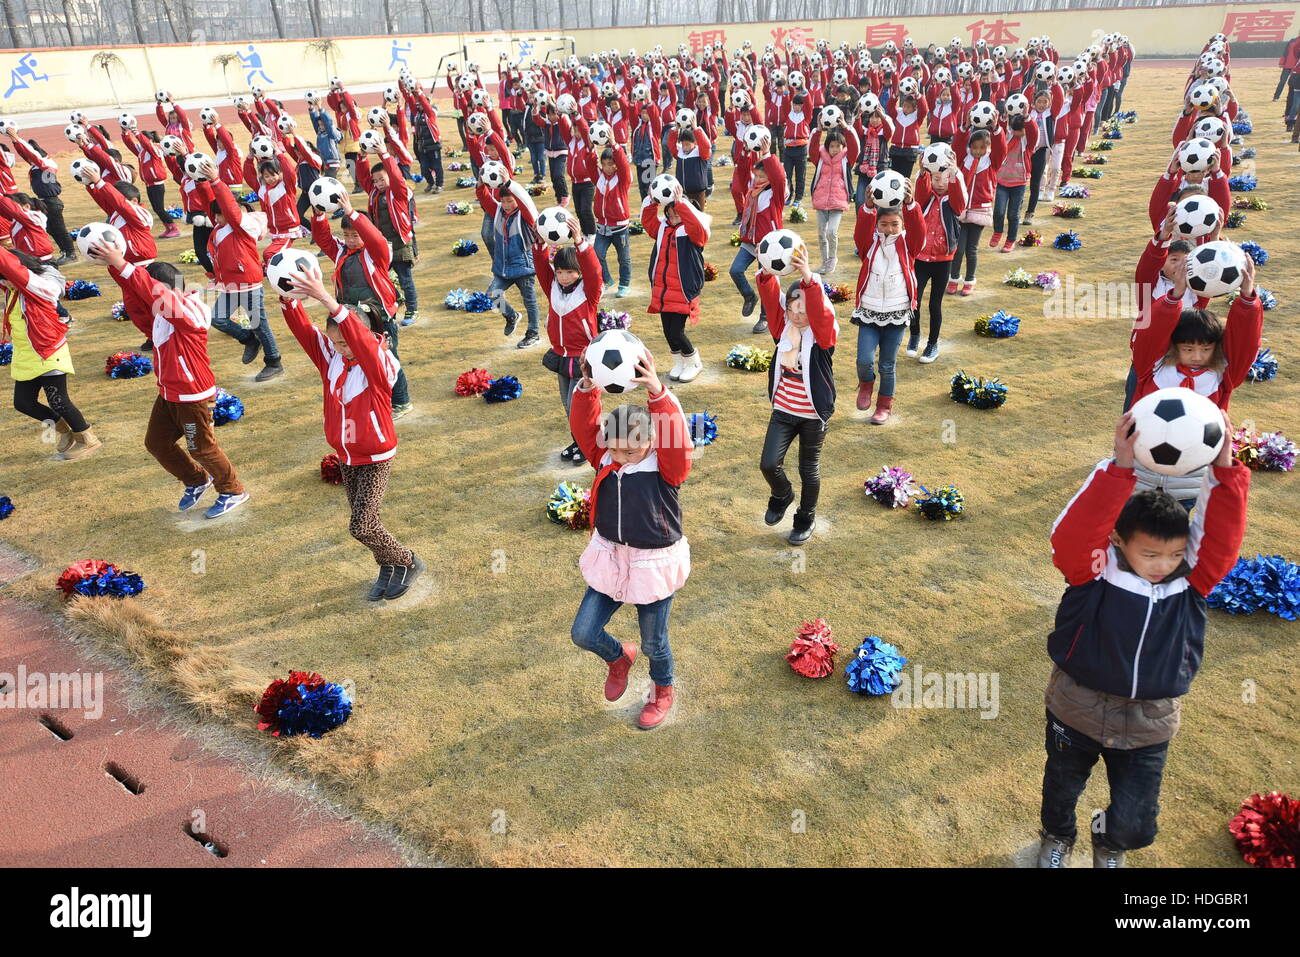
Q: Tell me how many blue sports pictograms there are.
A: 4